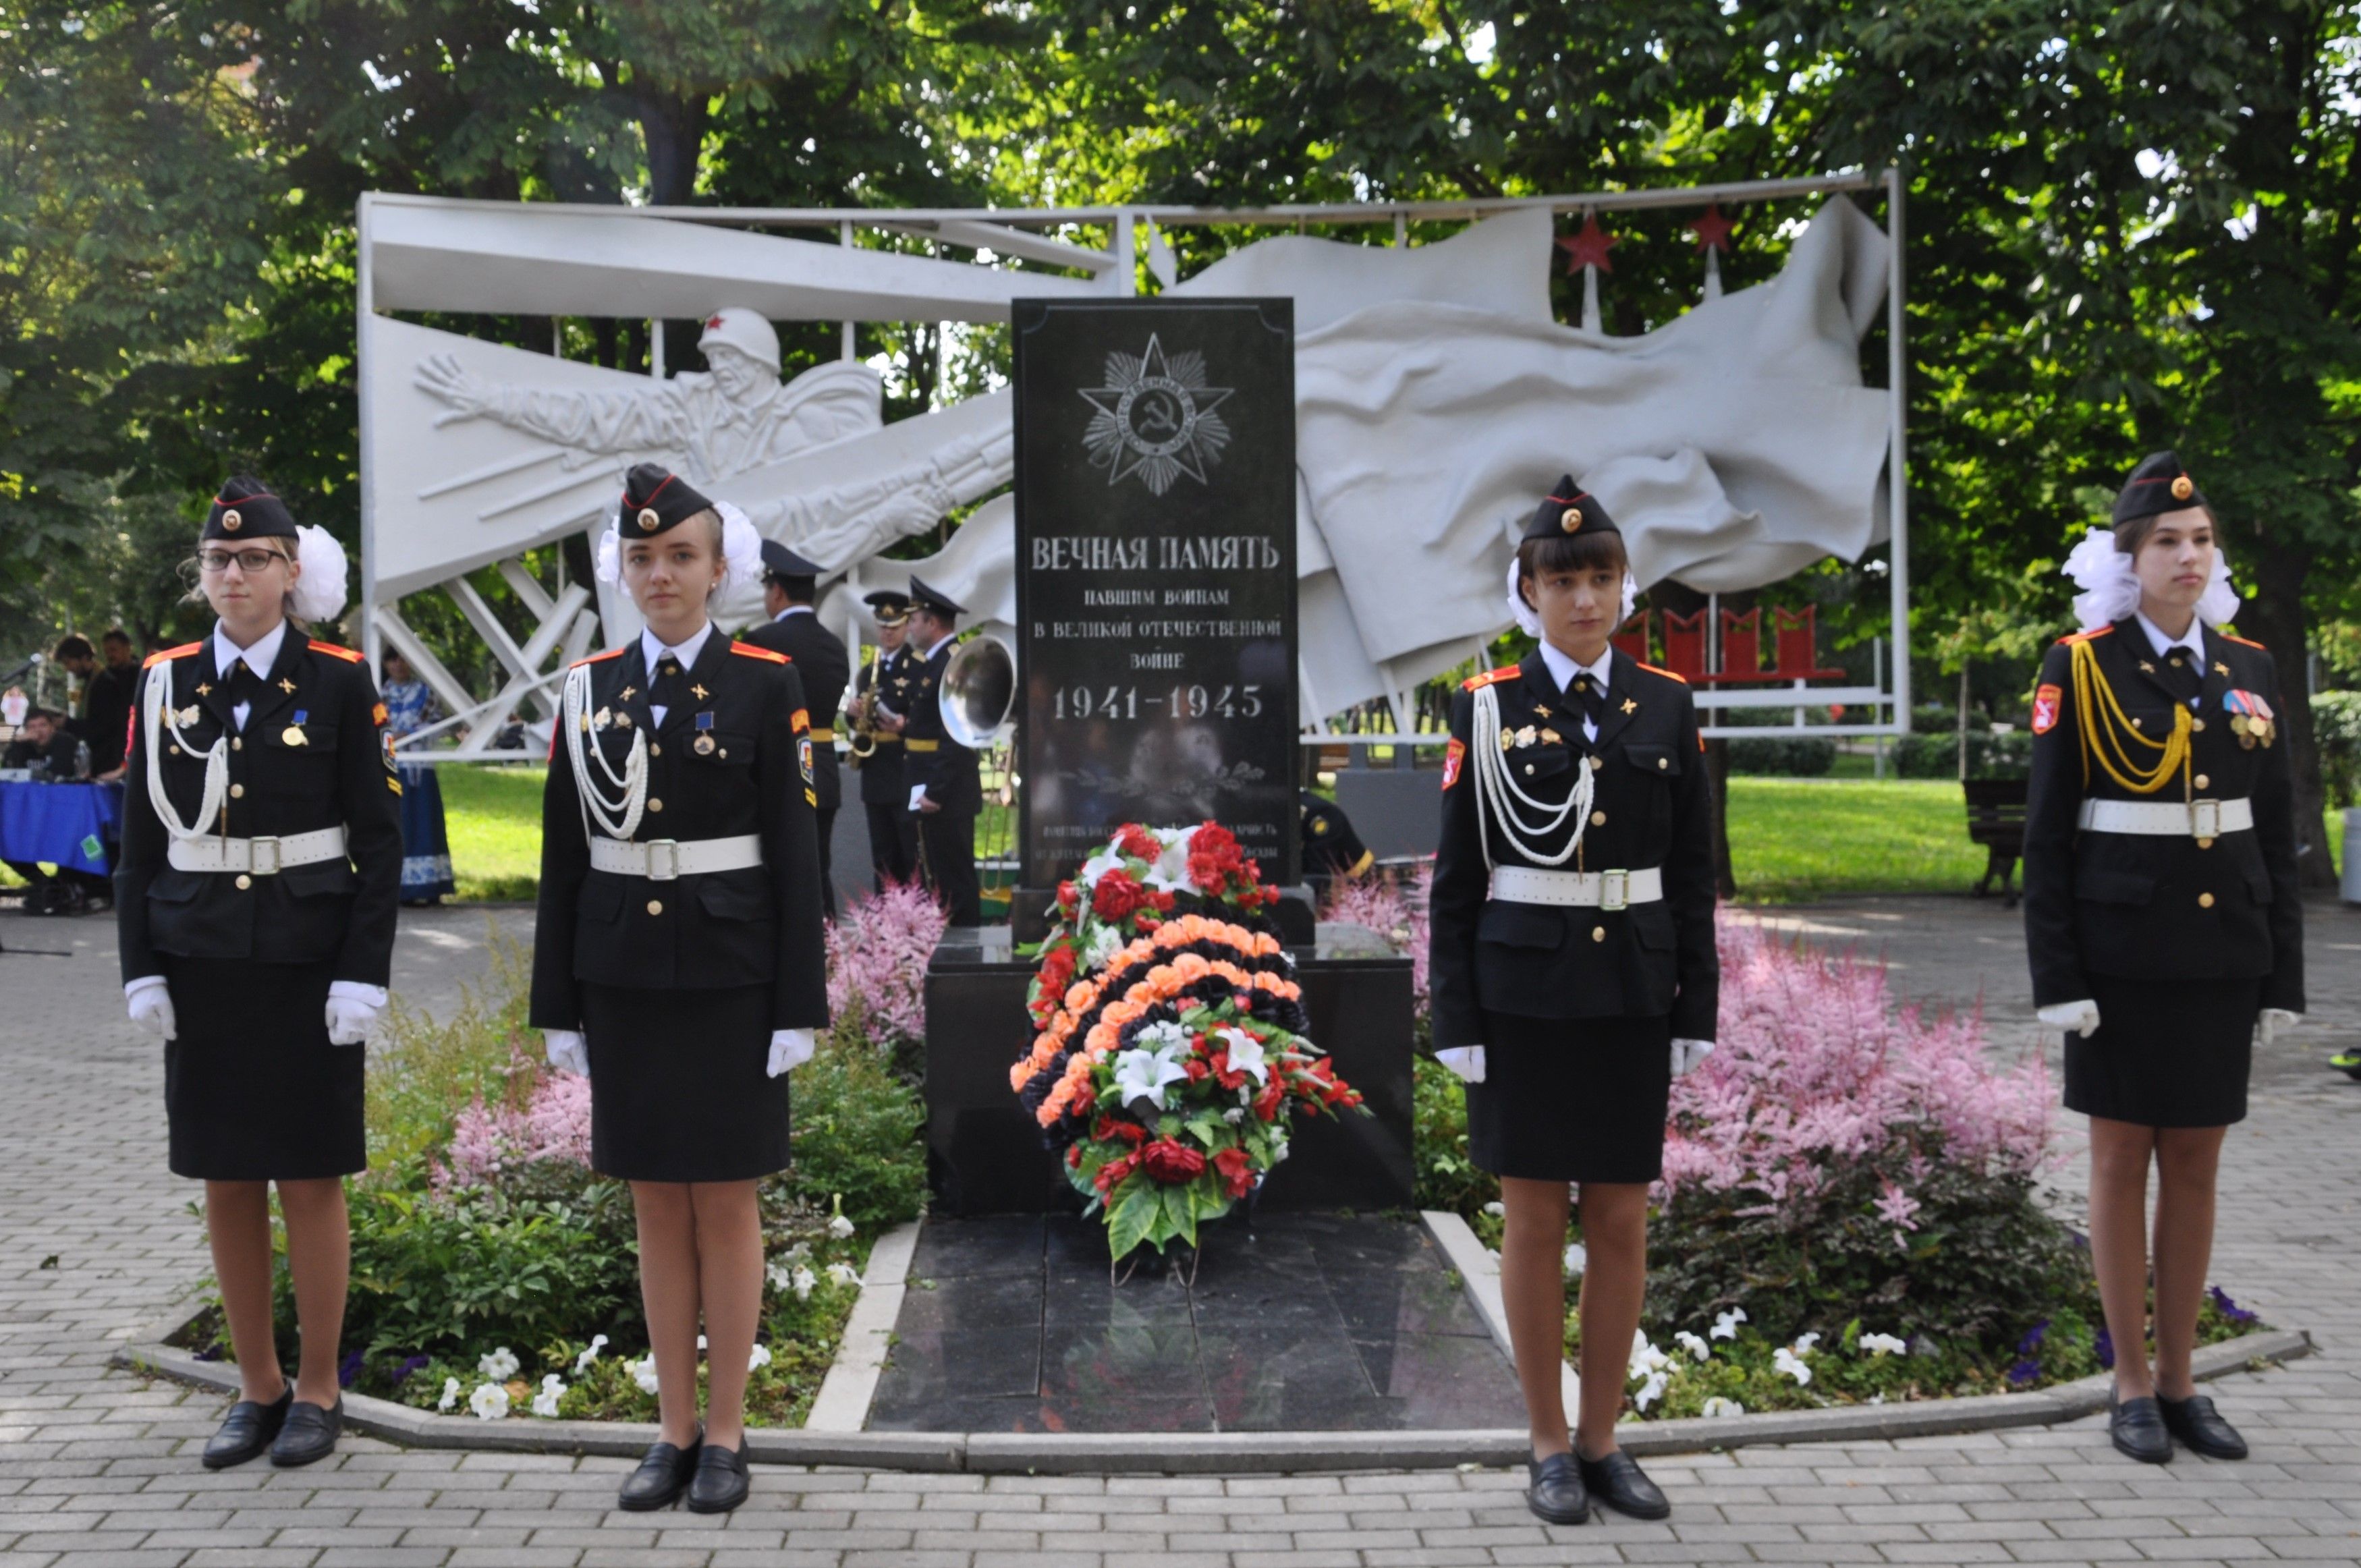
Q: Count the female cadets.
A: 4